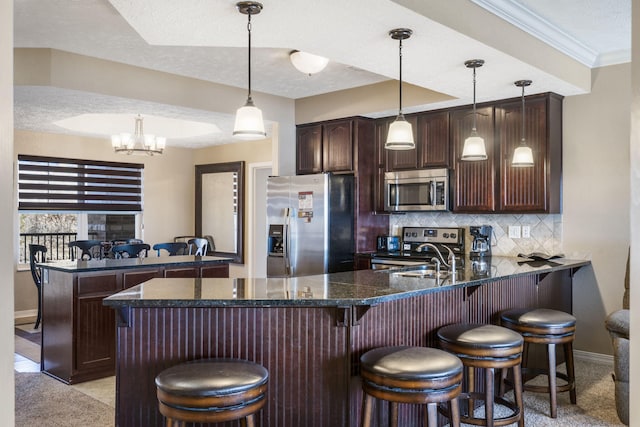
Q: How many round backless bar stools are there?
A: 4